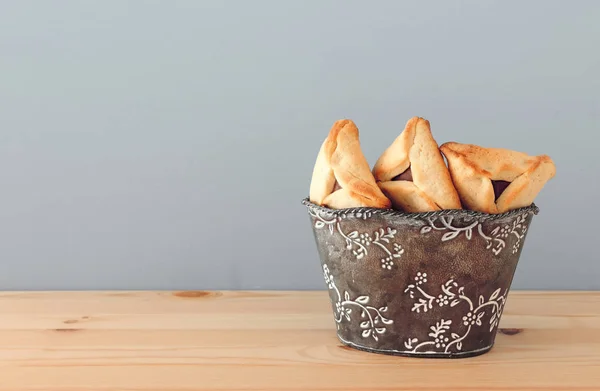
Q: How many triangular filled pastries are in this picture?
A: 3